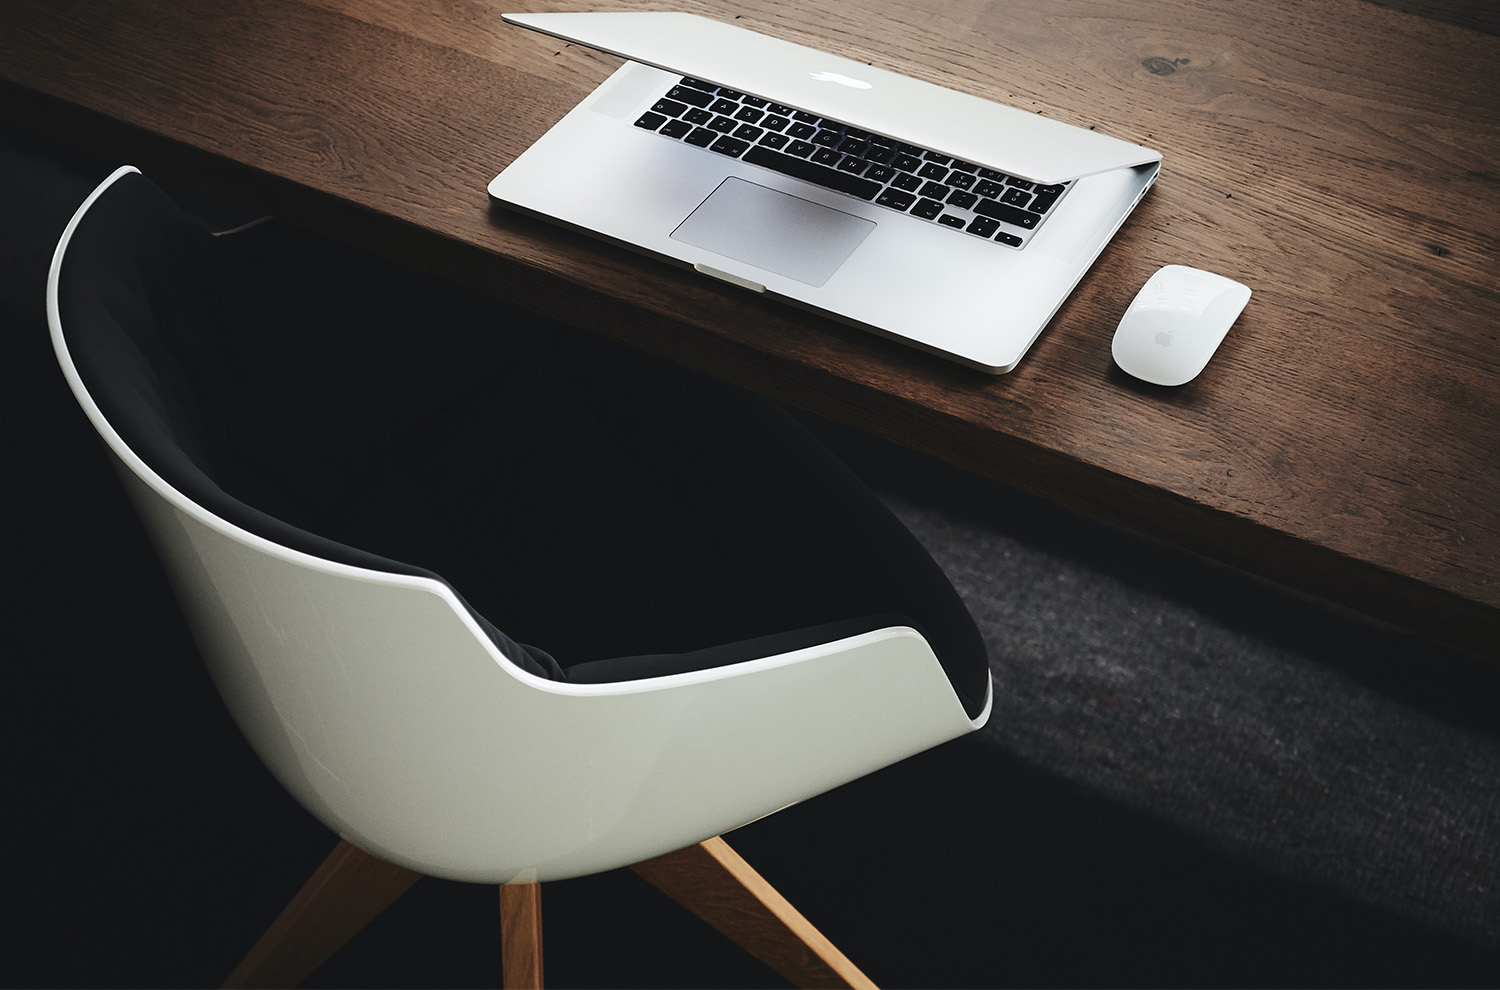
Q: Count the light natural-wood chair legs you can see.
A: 3